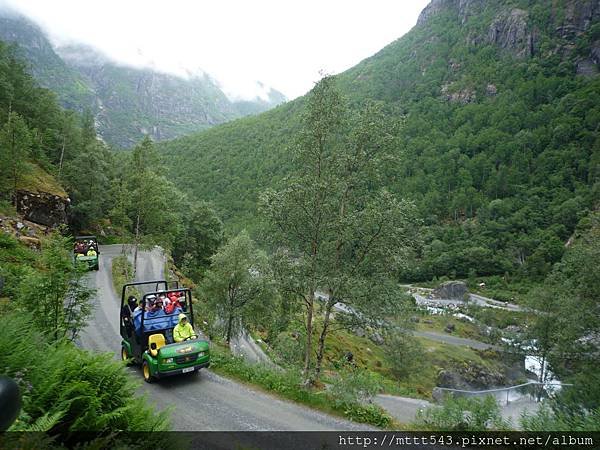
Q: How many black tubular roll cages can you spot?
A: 2